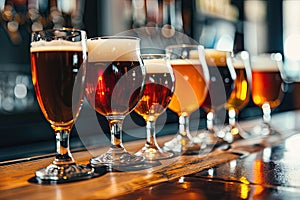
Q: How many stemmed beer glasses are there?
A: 7